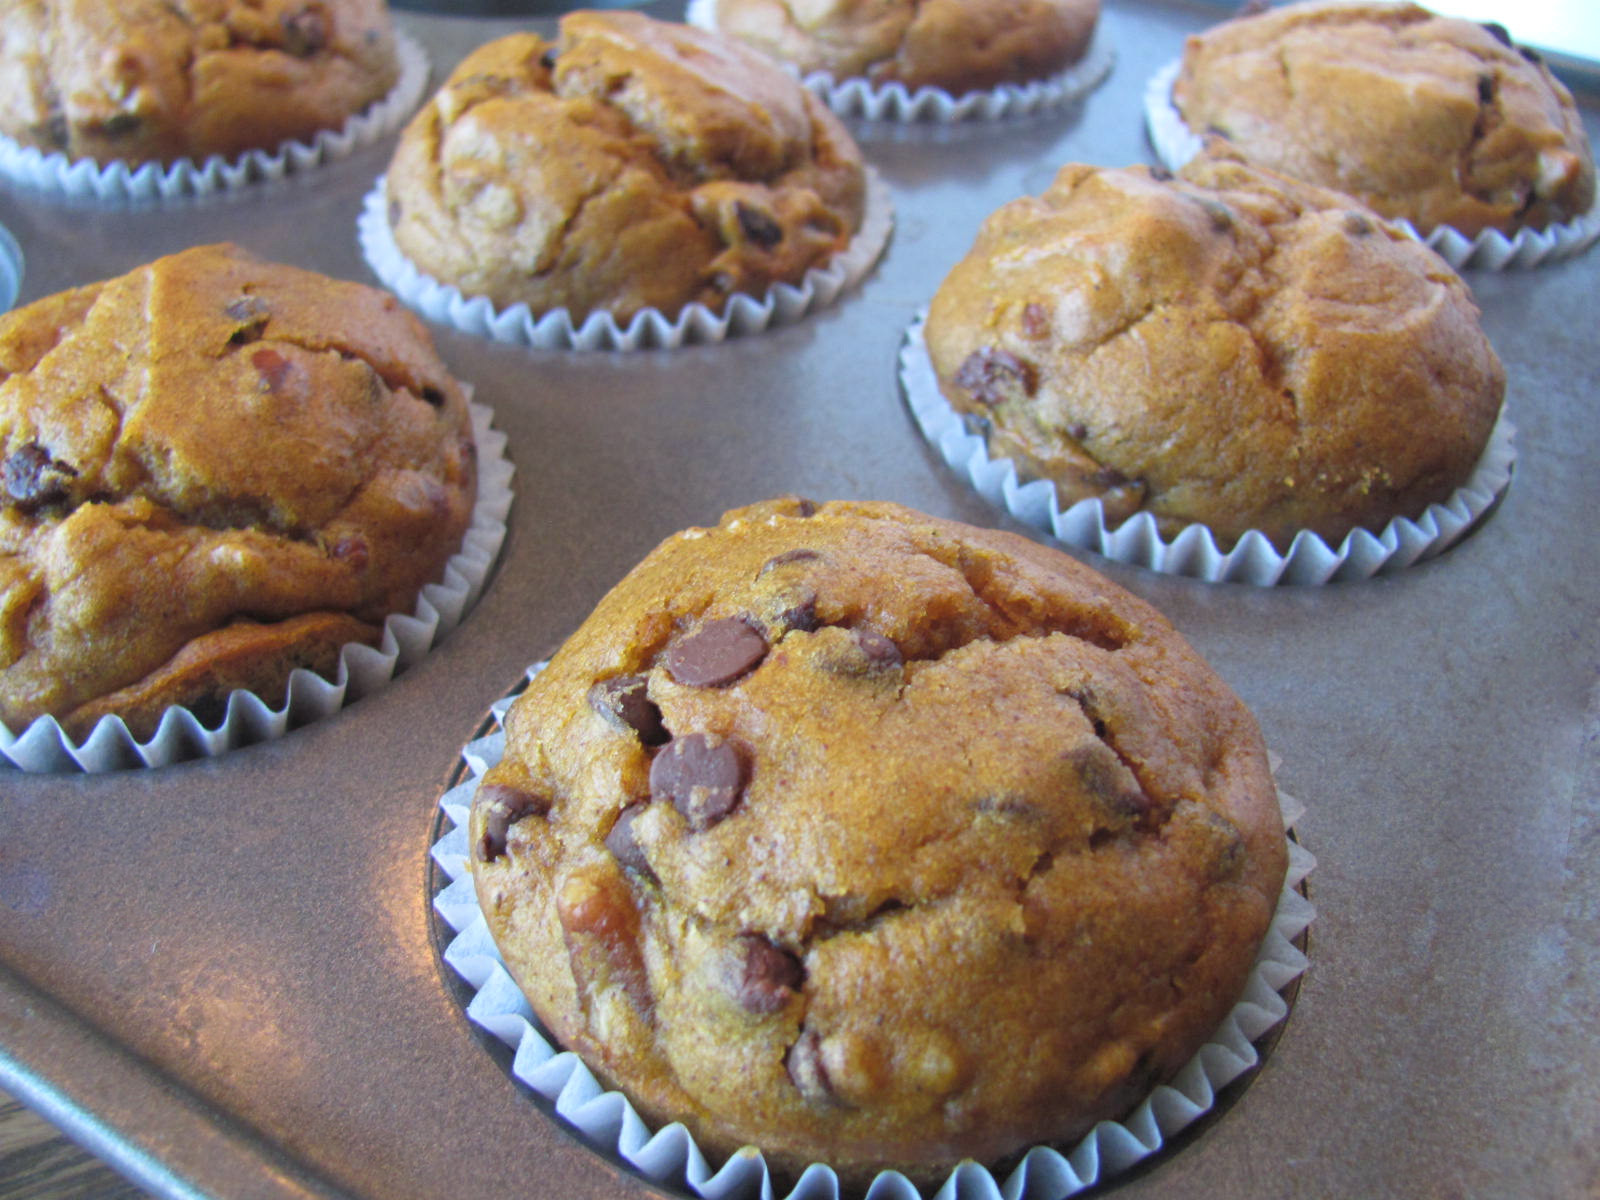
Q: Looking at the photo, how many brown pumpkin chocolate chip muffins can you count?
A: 7